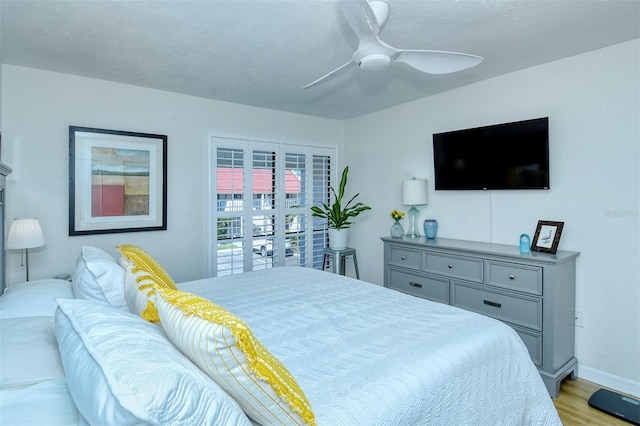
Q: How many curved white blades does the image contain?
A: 3